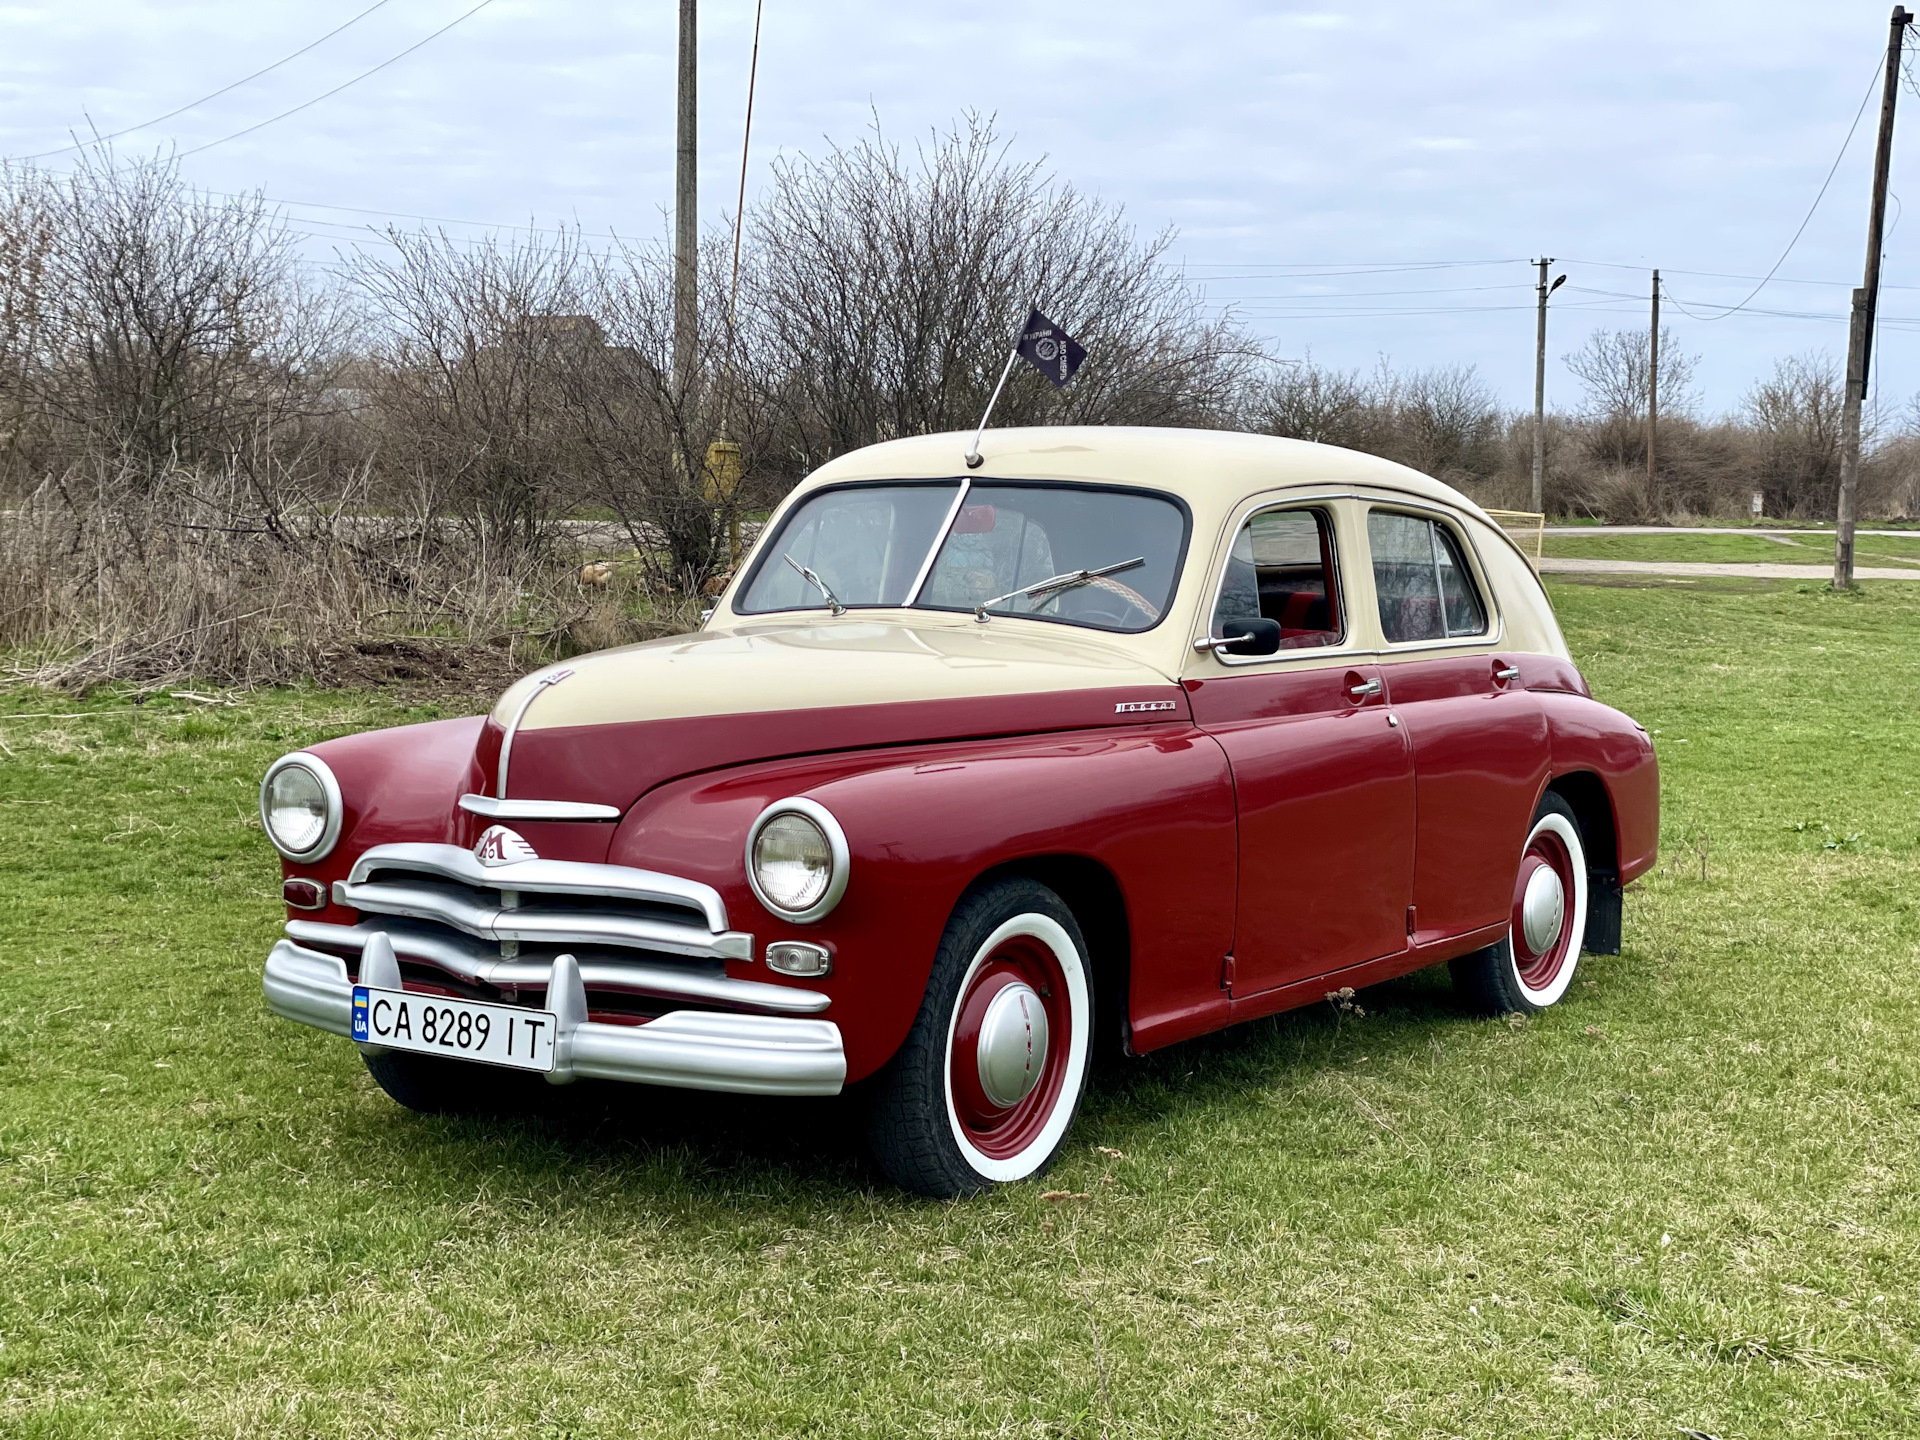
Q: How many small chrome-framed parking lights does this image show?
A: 2